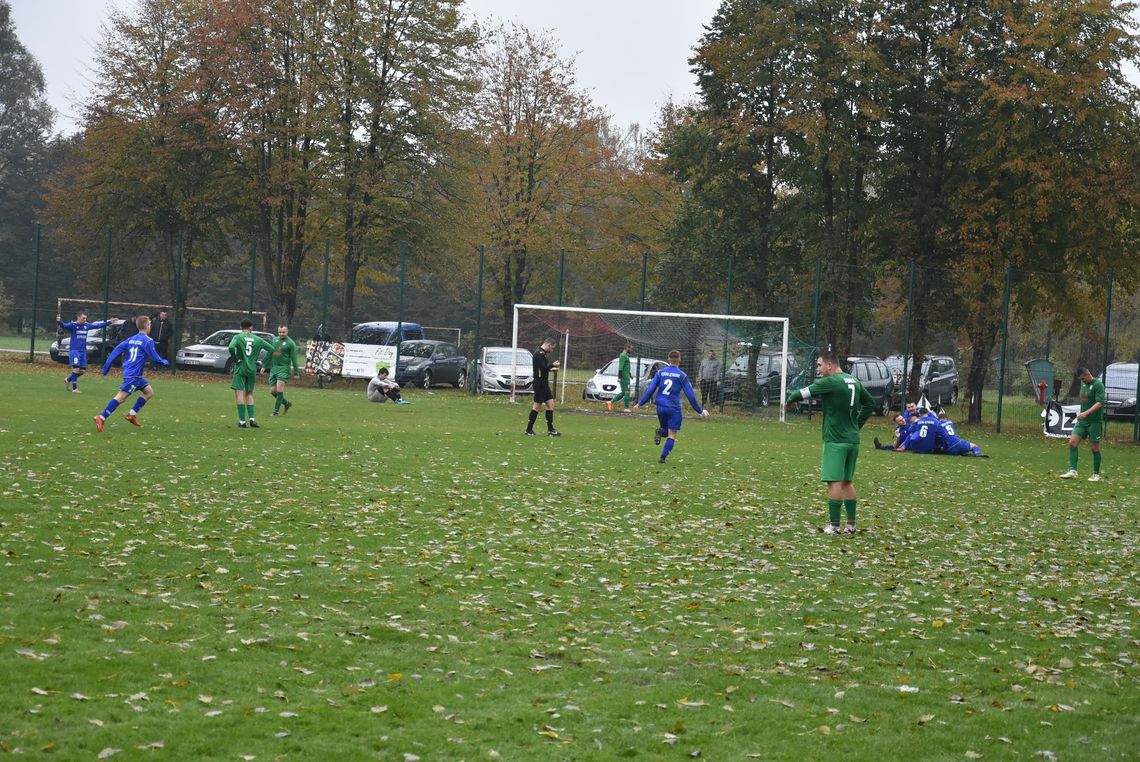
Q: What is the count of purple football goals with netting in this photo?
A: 0